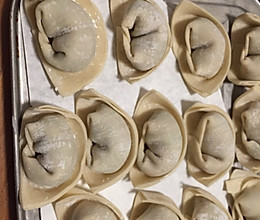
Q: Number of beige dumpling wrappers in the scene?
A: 13